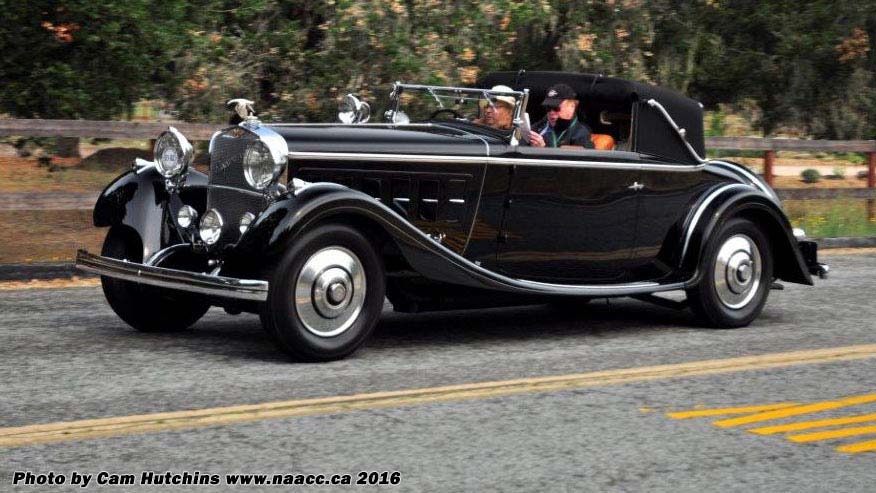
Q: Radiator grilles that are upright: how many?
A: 1